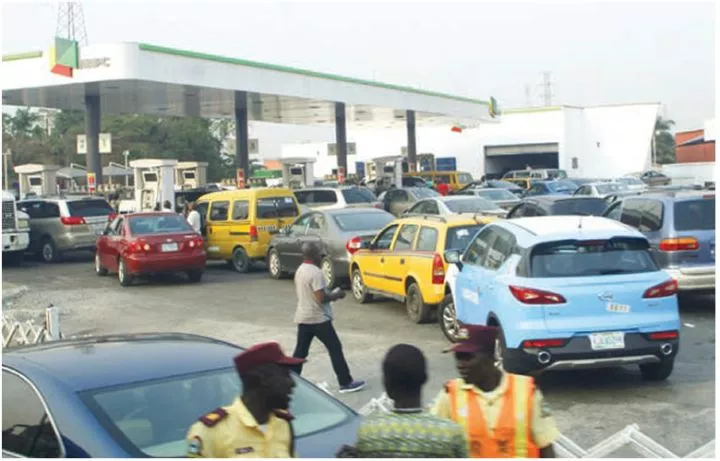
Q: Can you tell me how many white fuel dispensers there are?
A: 5